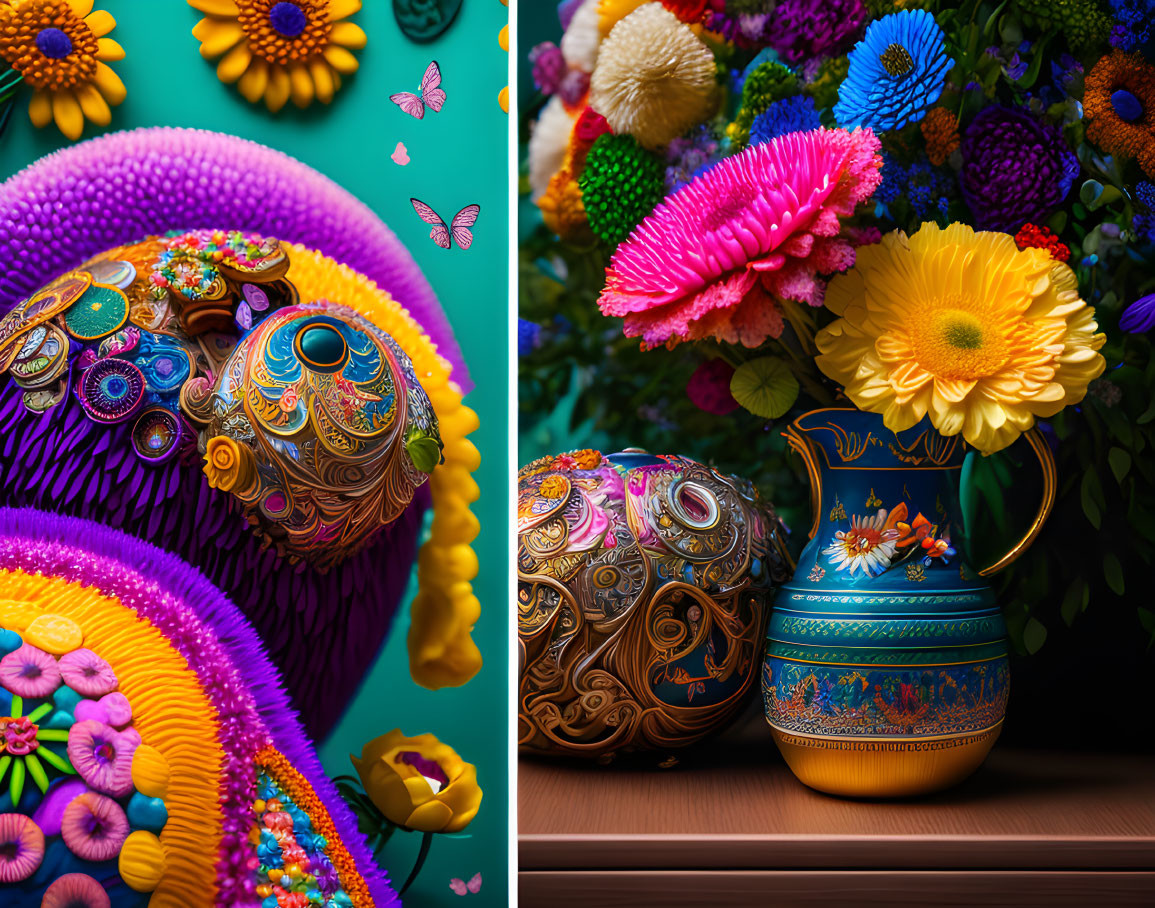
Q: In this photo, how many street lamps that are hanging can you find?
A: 0